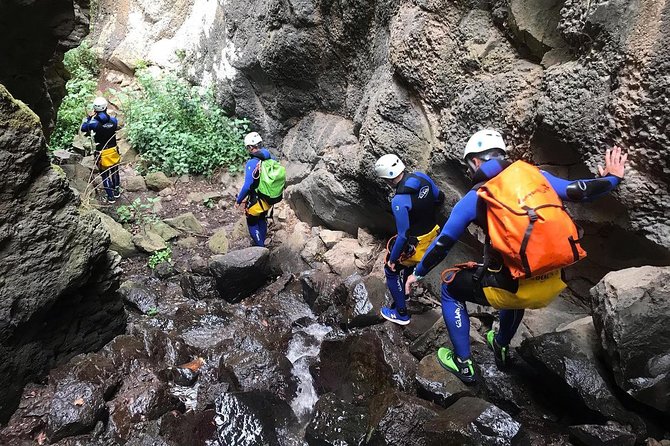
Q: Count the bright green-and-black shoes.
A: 2